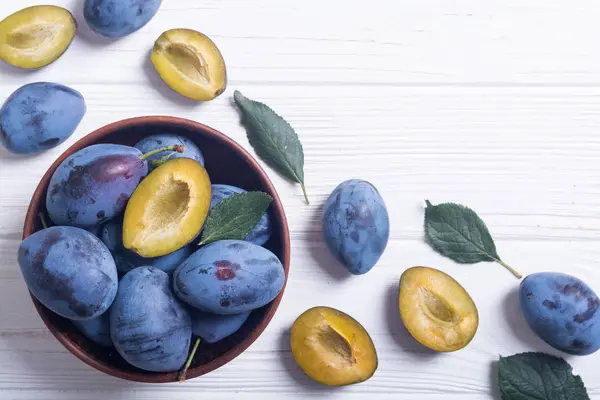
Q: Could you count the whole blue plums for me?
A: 13